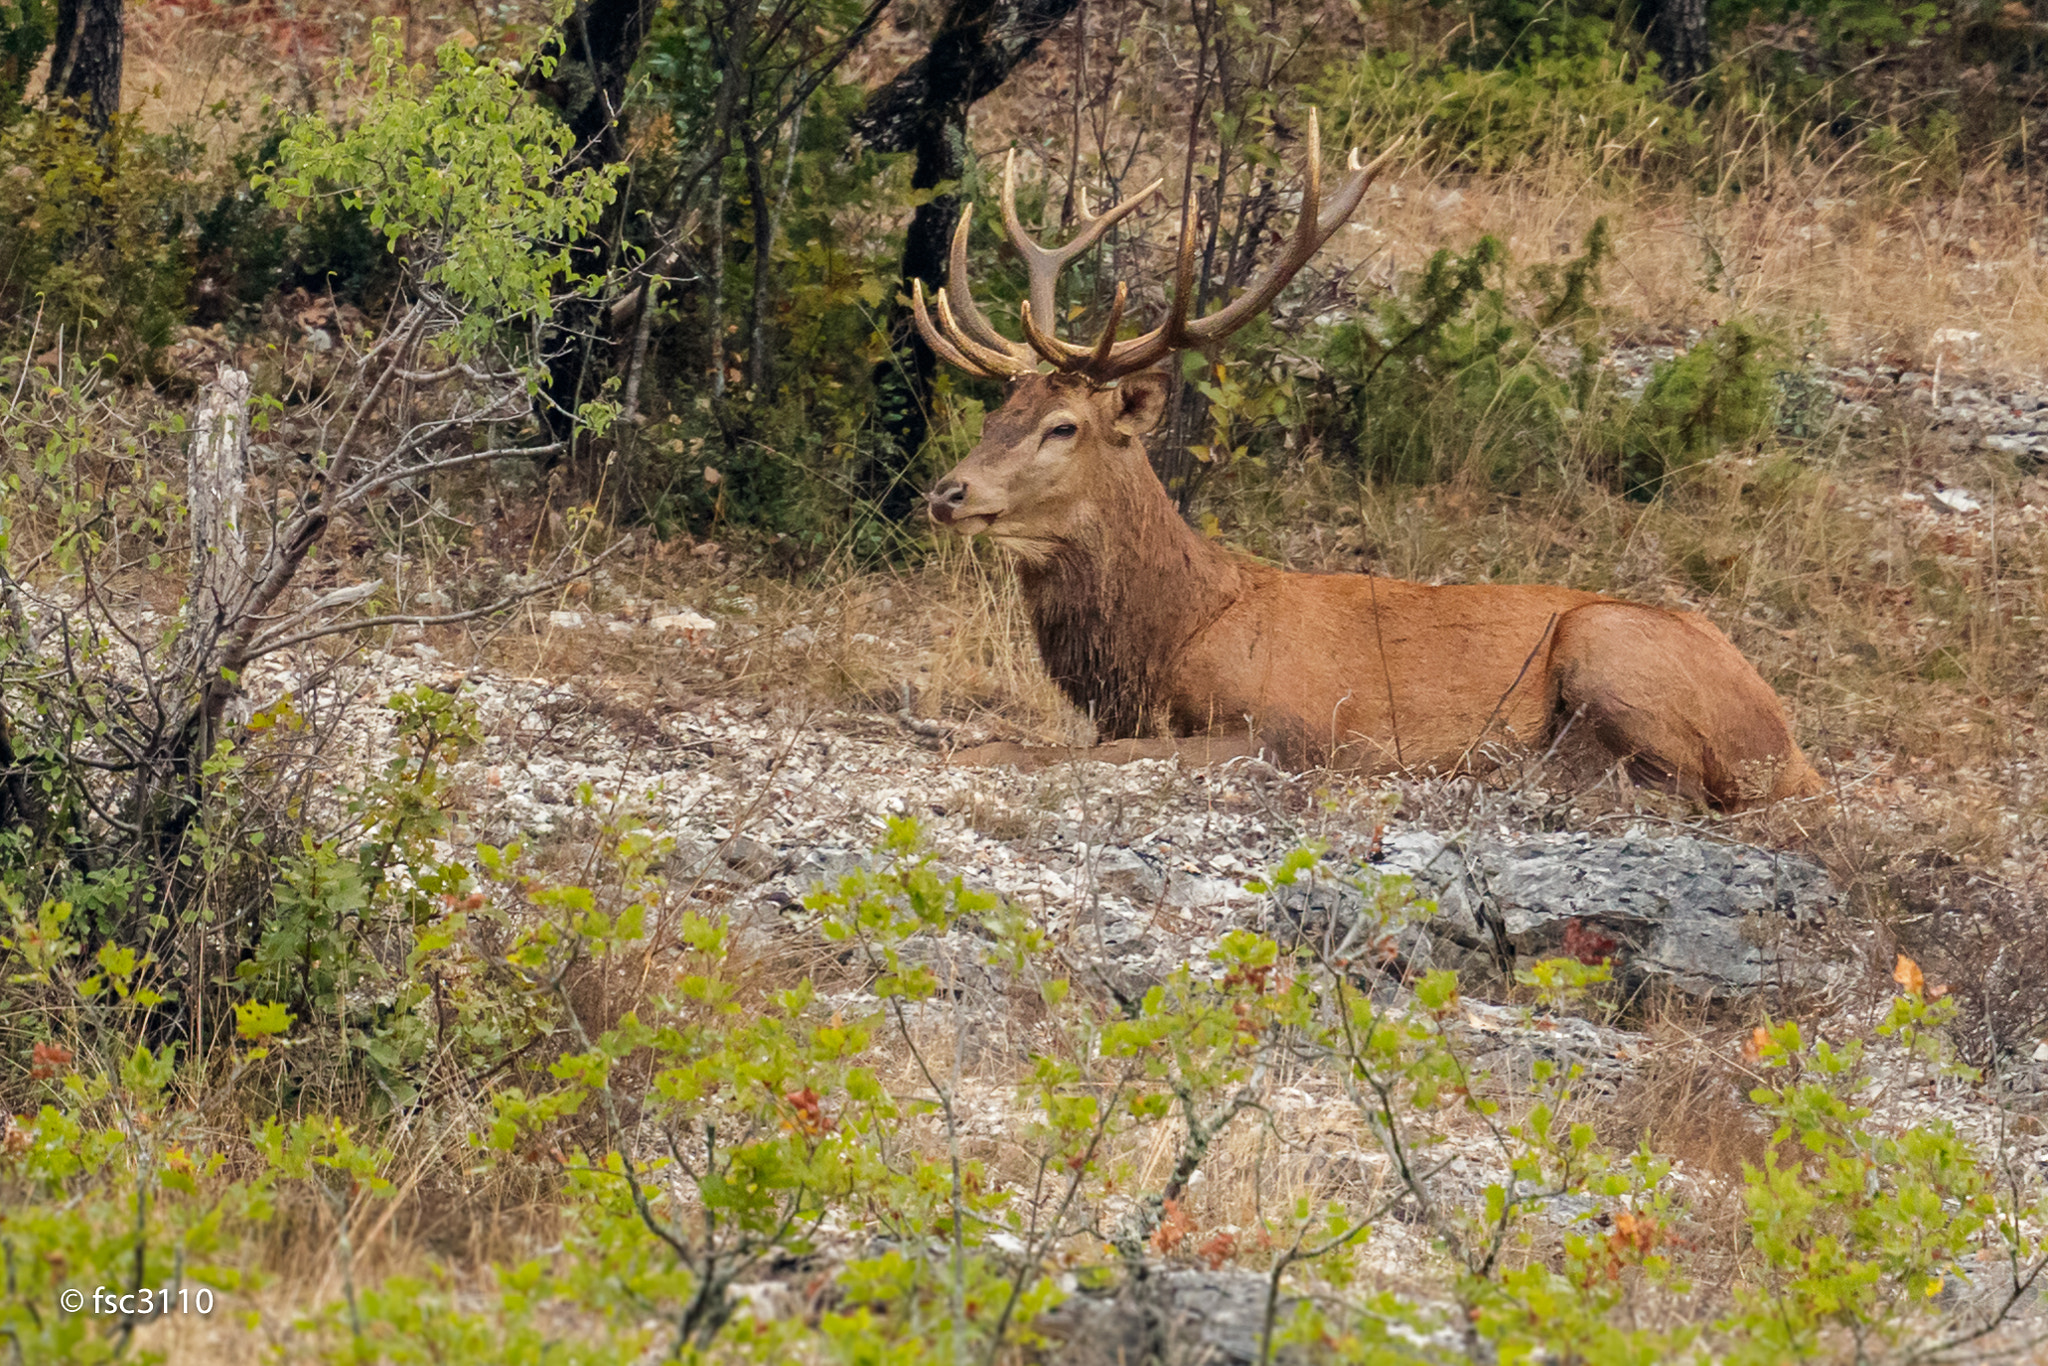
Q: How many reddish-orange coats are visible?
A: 1